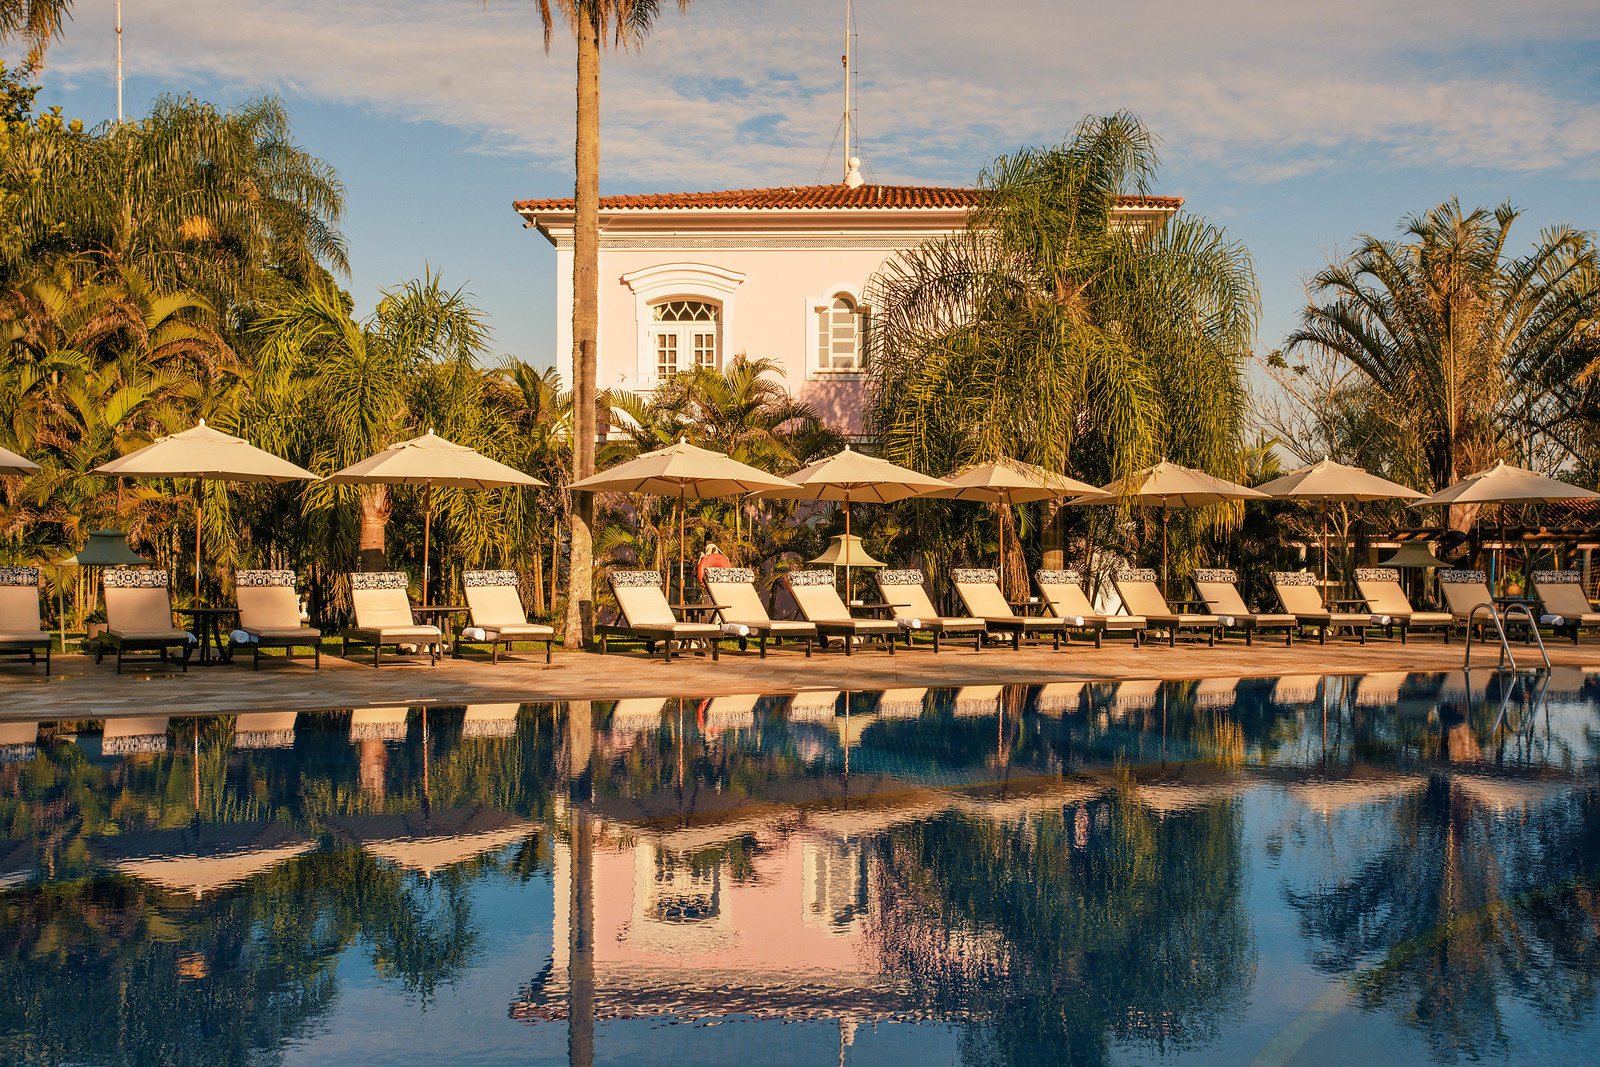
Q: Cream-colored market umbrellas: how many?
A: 9